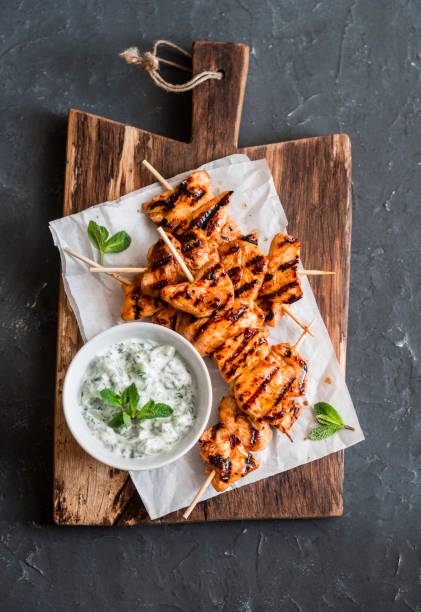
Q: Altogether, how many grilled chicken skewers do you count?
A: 5